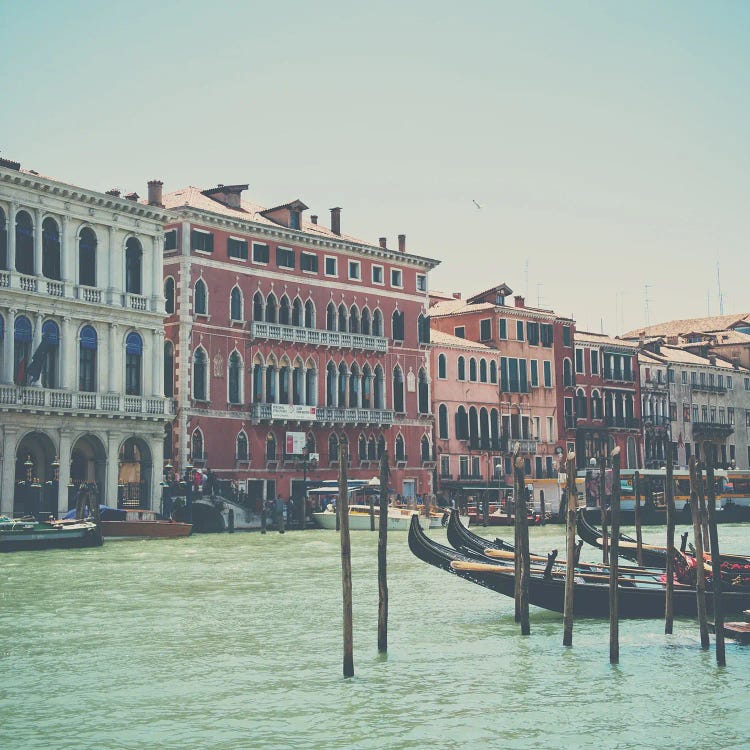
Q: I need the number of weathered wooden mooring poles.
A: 12